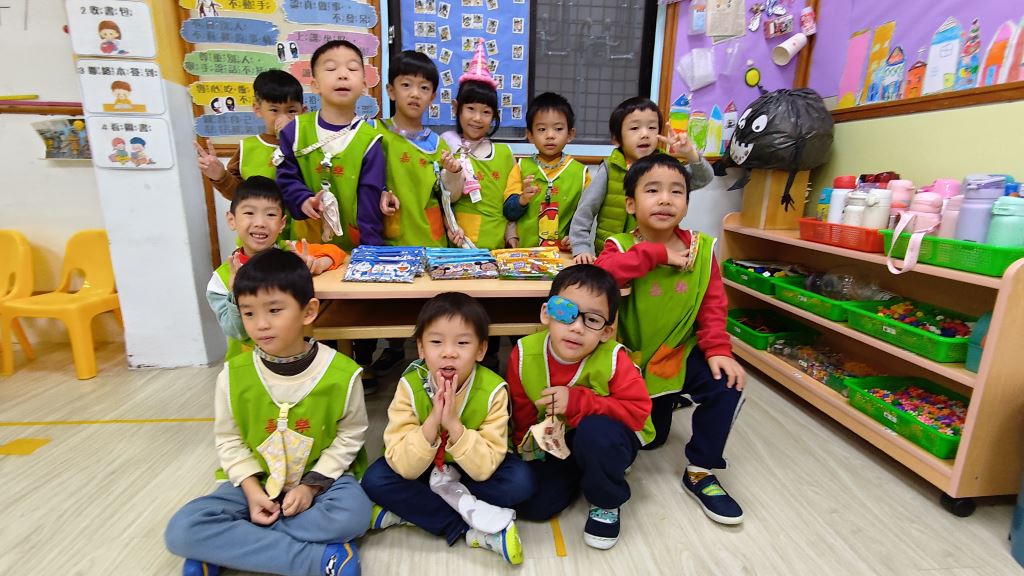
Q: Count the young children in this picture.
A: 11